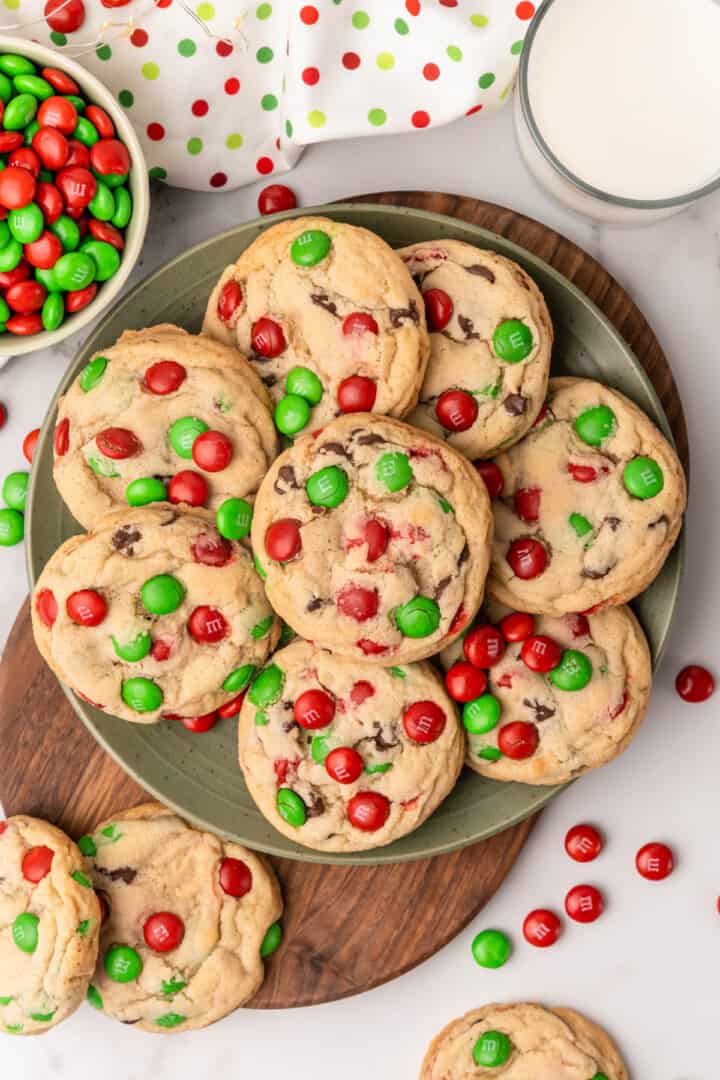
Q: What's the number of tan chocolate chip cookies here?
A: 11